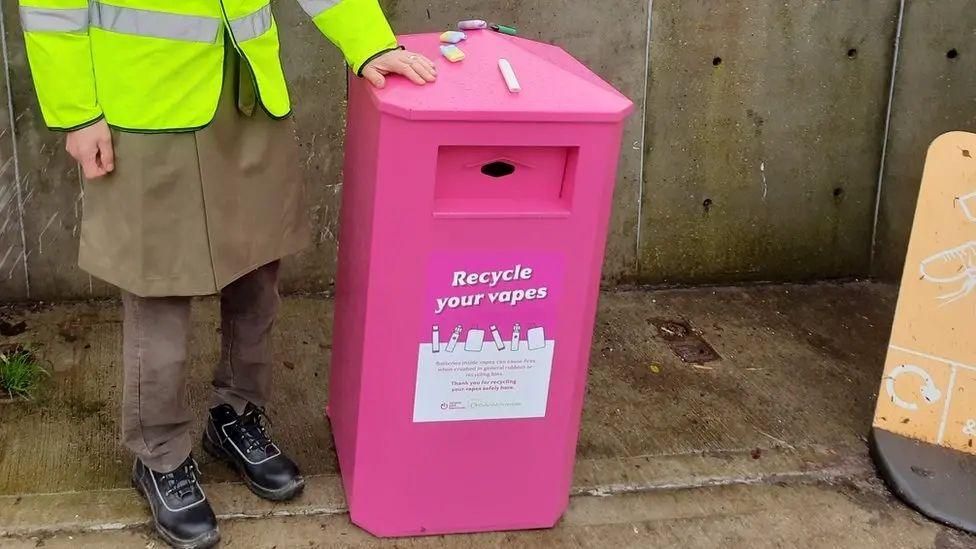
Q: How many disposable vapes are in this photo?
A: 5